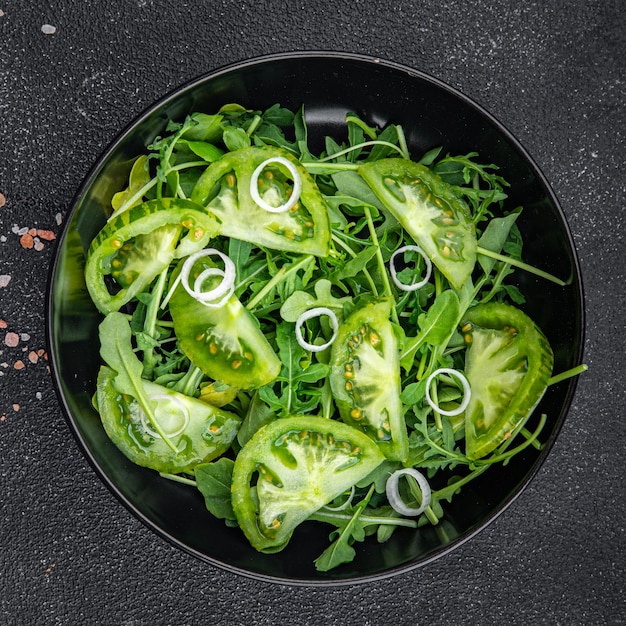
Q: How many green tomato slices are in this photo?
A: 8